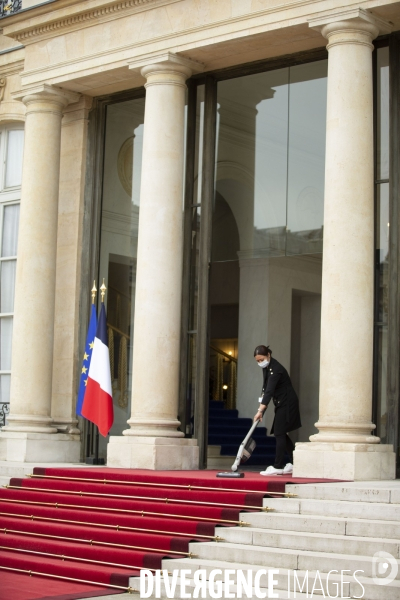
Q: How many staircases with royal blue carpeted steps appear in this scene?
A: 1